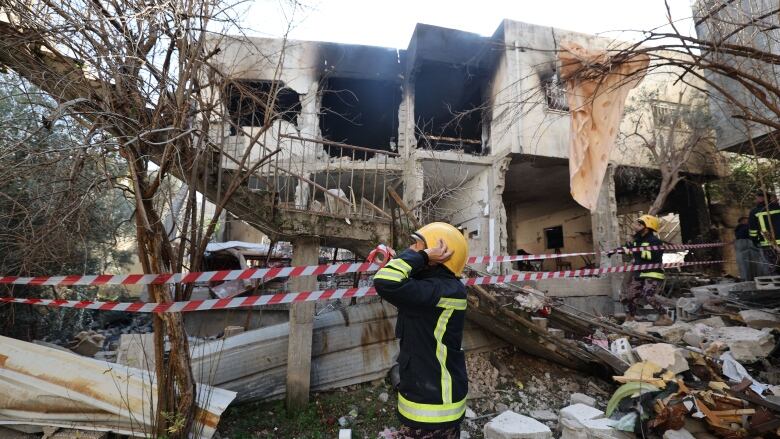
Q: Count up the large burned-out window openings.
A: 3